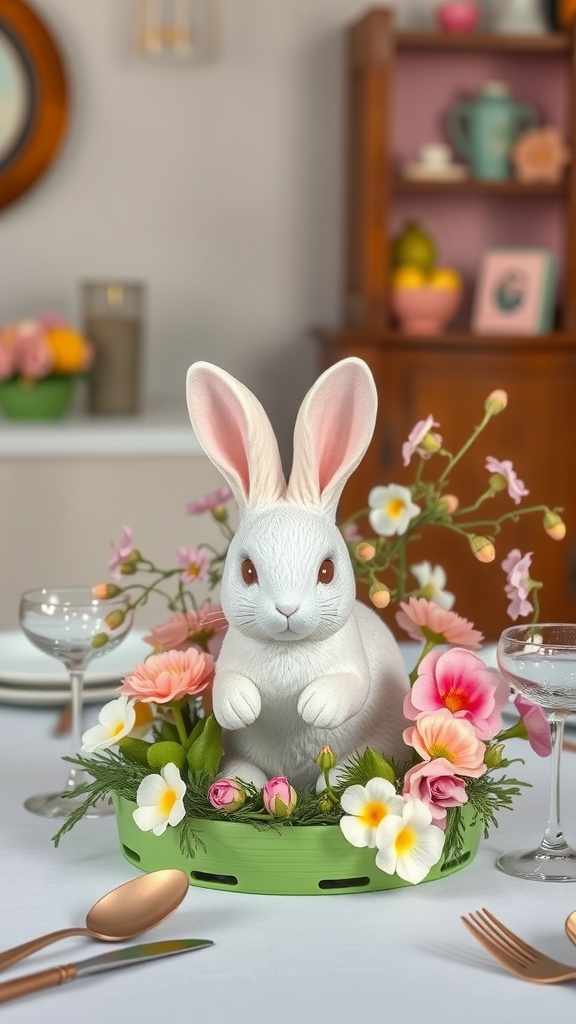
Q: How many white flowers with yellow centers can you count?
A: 6